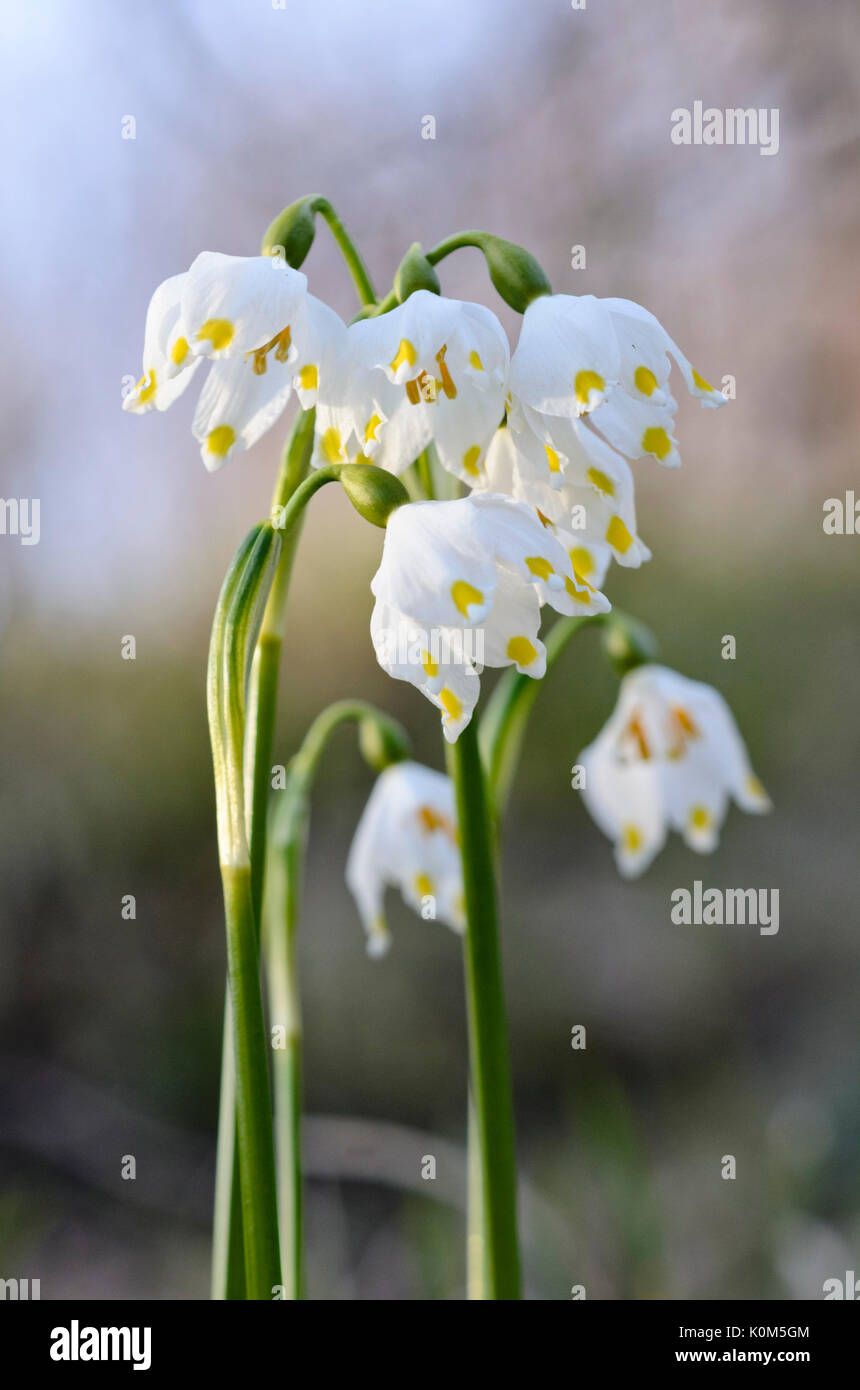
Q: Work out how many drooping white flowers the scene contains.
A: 7